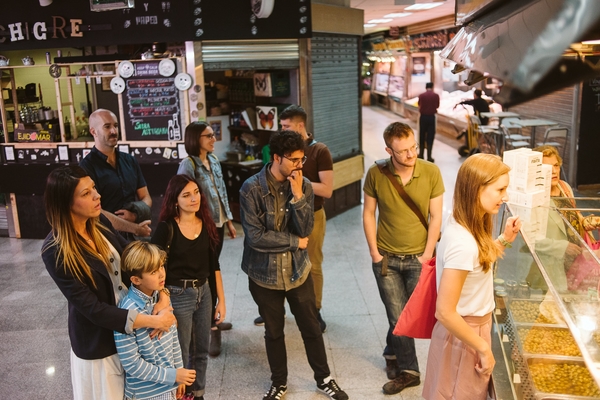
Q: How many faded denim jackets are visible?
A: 2